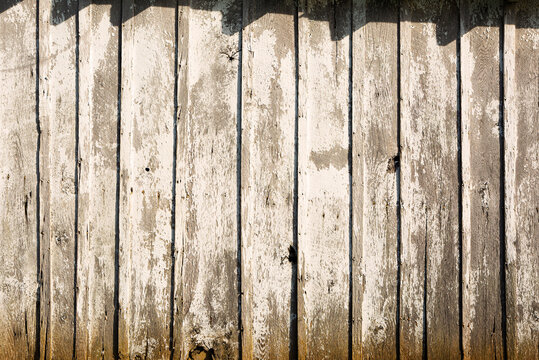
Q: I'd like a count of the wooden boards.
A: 11